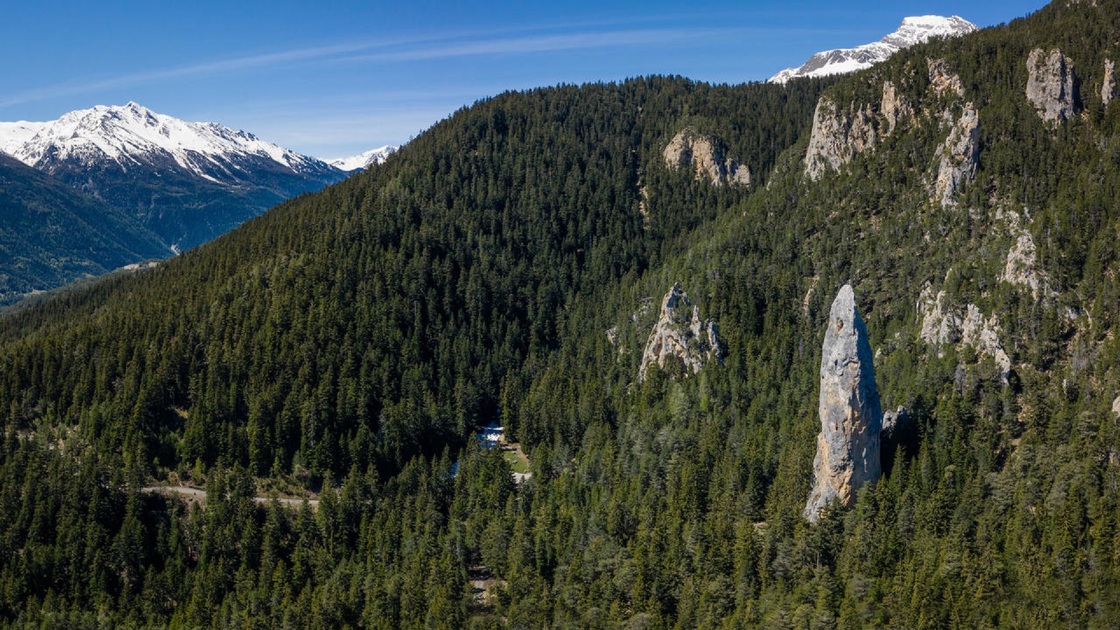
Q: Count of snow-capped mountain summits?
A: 3